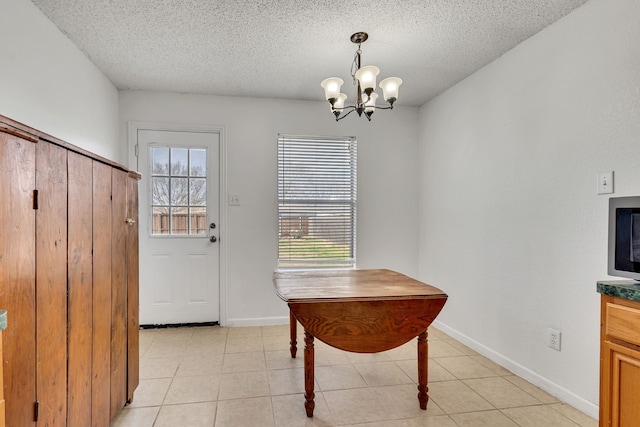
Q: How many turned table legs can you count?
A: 3